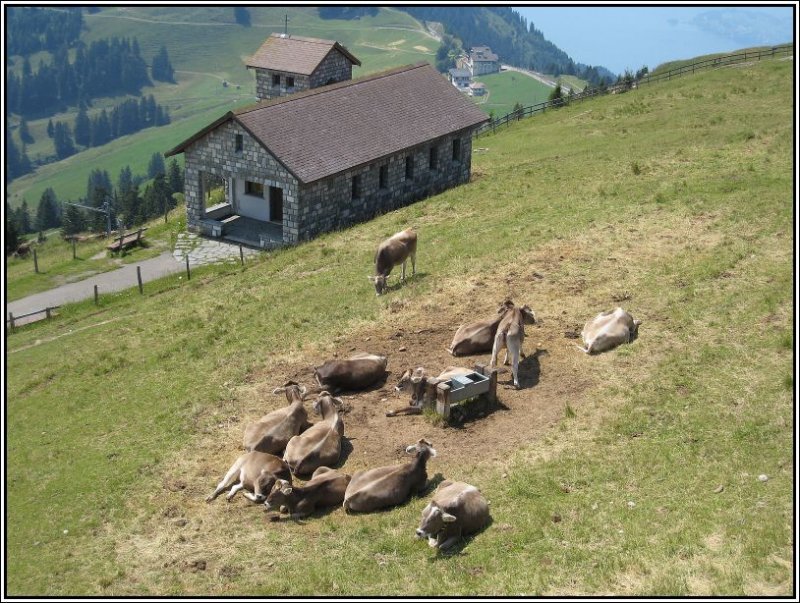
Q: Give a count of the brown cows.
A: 12